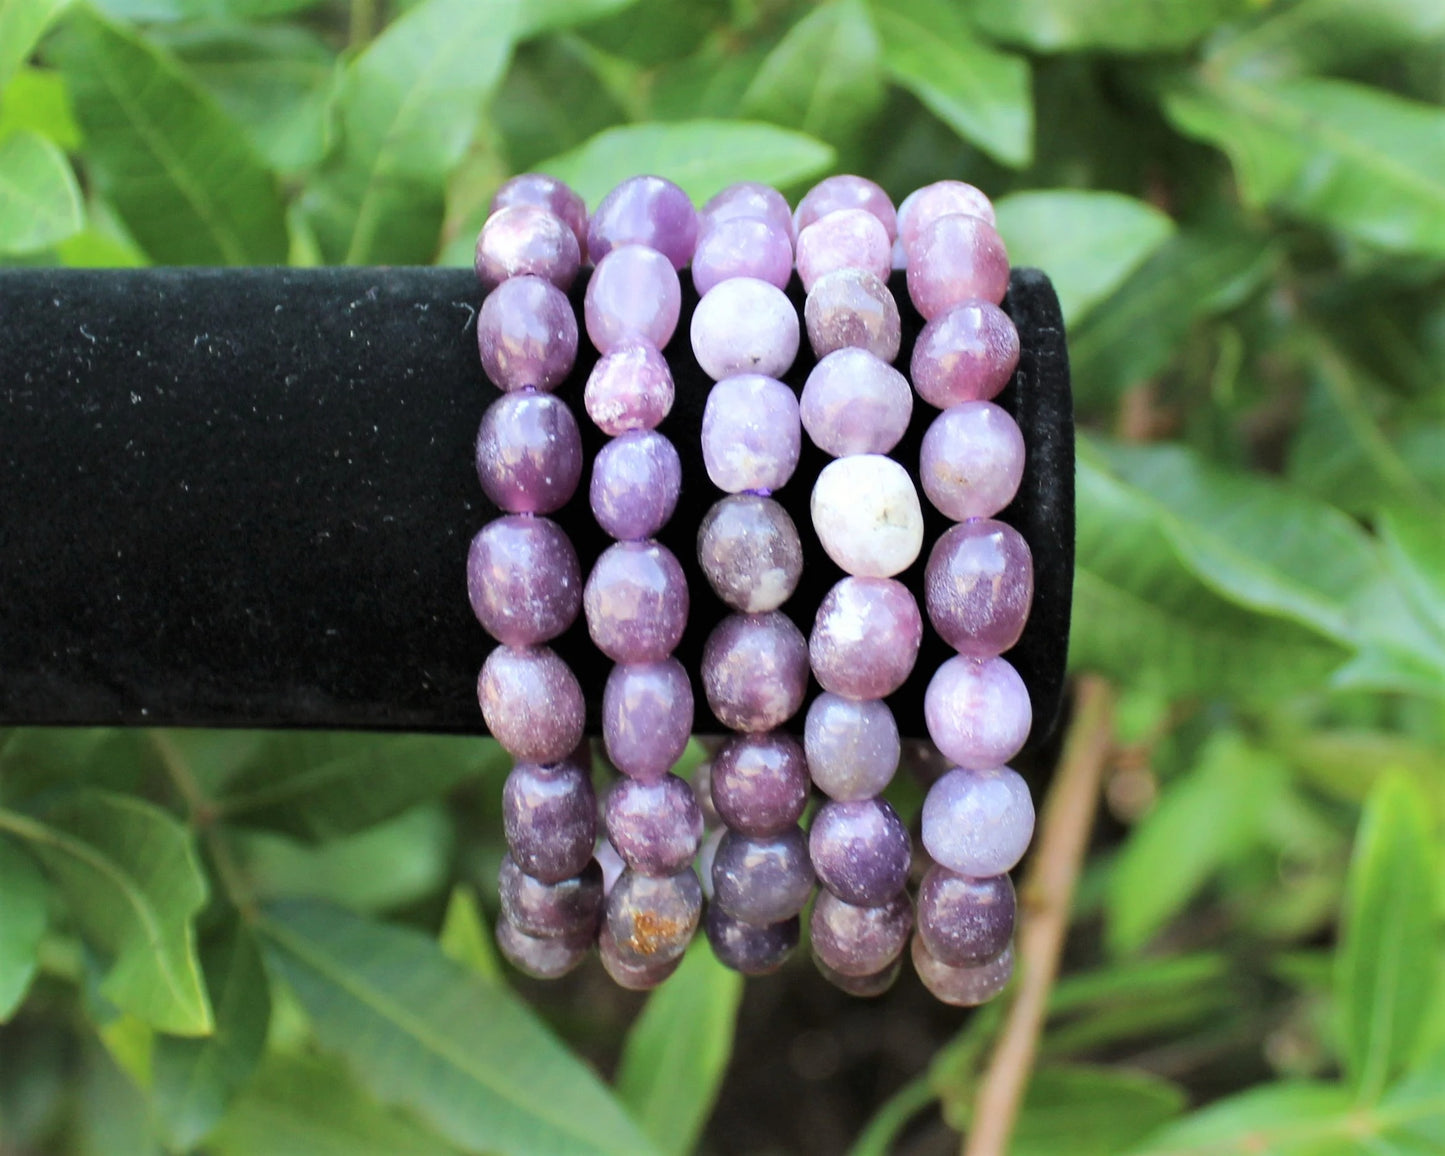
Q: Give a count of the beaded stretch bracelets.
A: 5